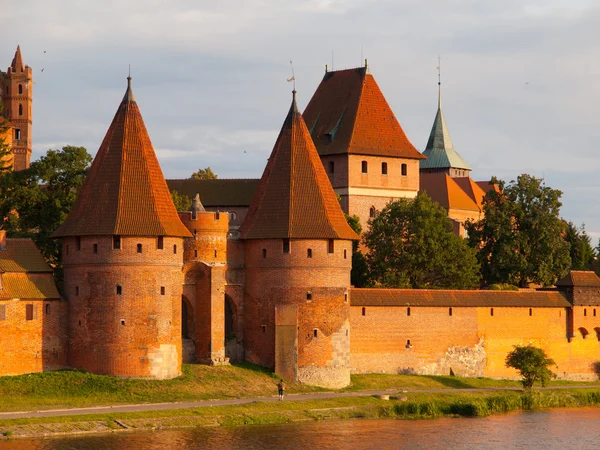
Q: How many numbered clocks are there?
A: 0